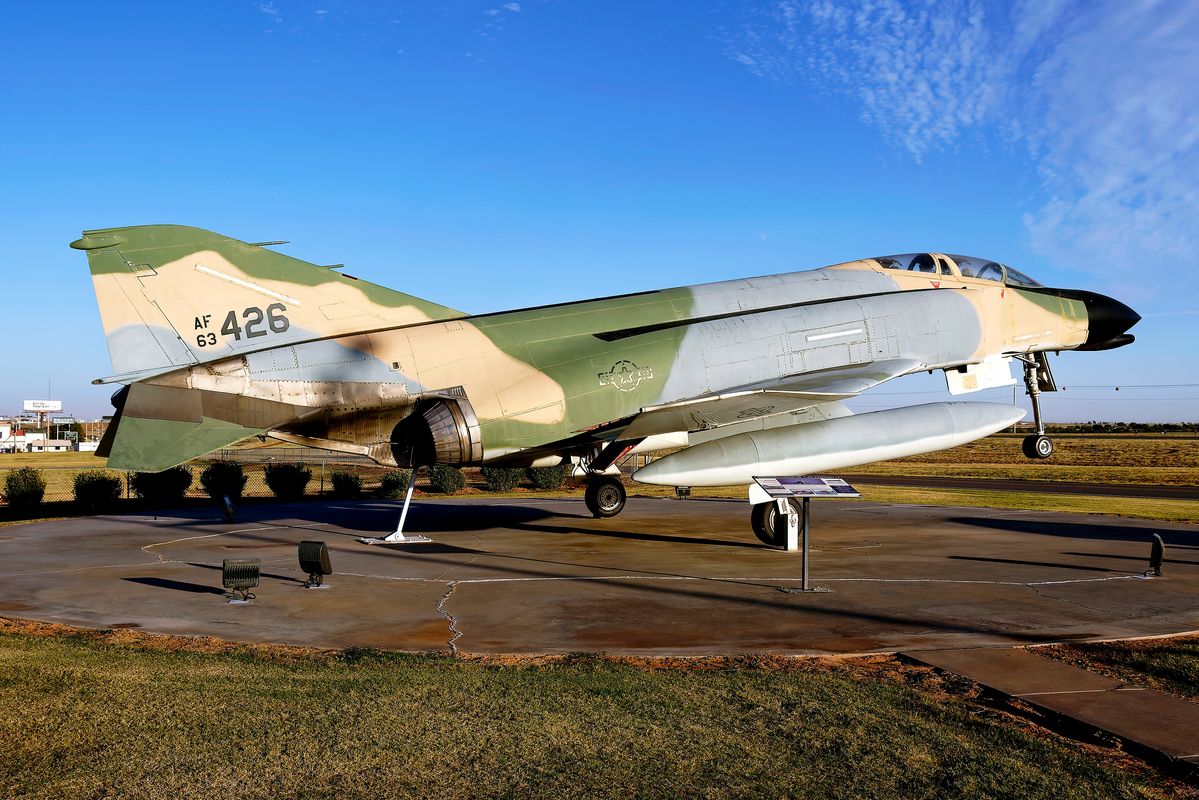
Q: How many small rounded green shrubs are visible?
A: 10